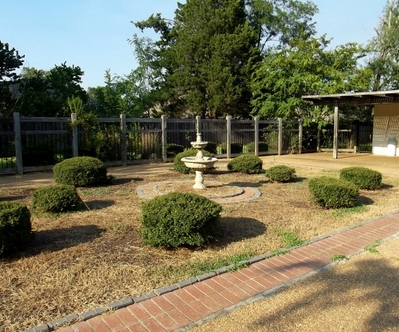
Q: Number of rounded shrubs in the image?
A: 9